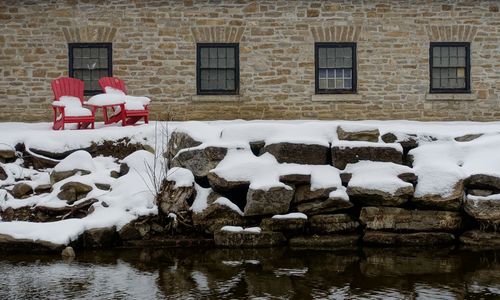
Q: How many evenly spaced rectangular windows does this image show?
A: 4